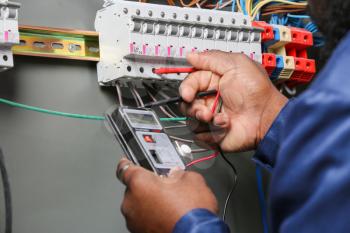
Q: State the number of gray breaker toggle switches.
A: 12